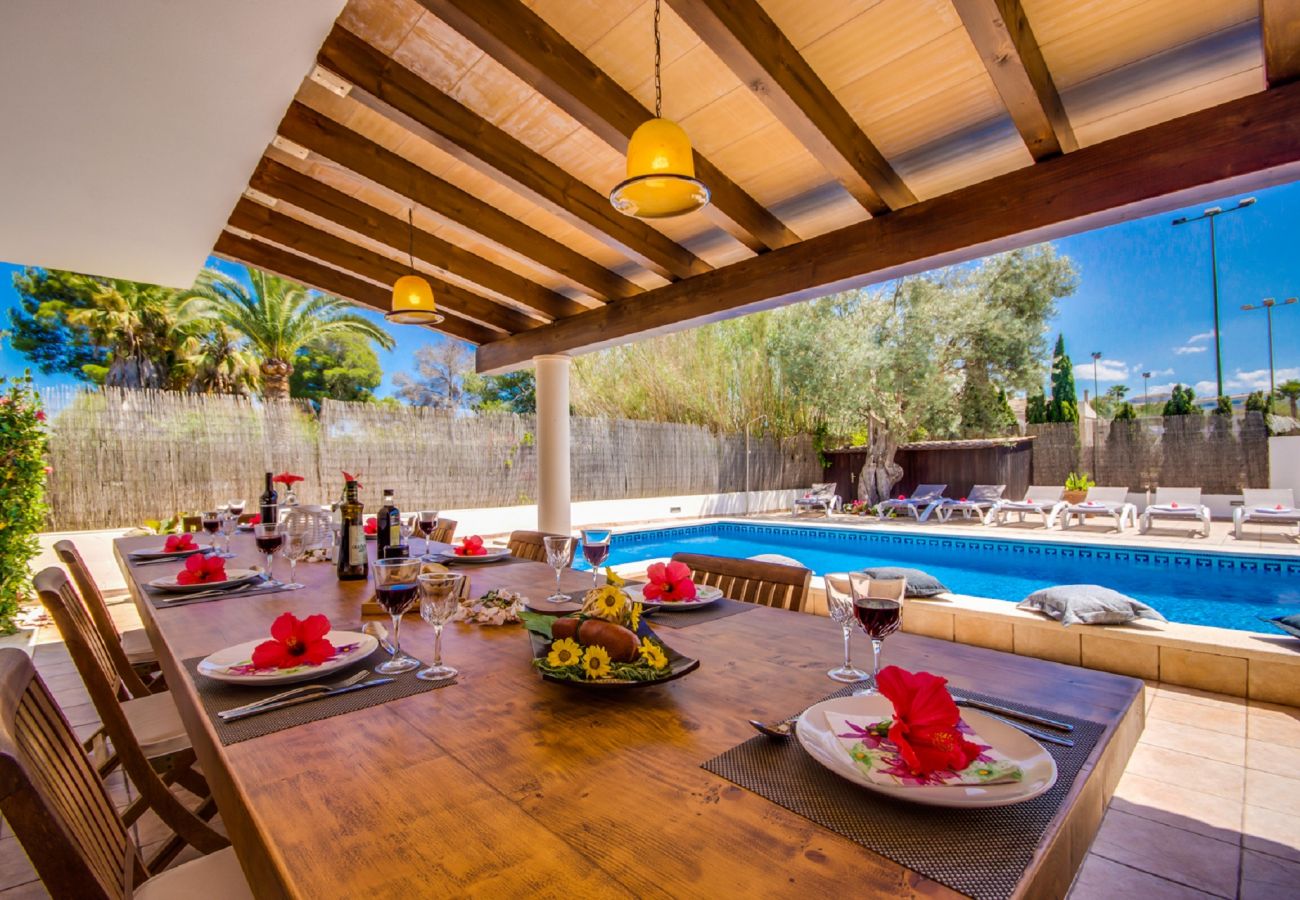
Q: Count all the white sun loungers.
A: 7